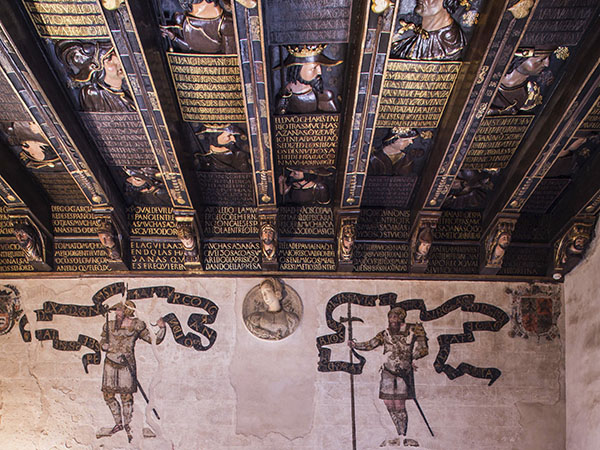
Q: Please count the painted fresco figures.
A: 2